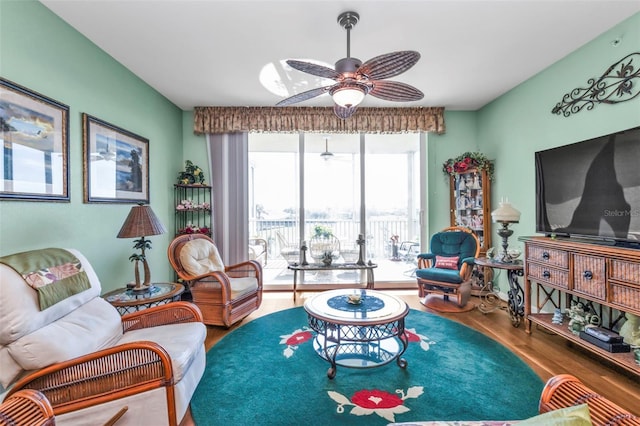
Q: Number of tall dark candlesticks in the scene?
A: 2